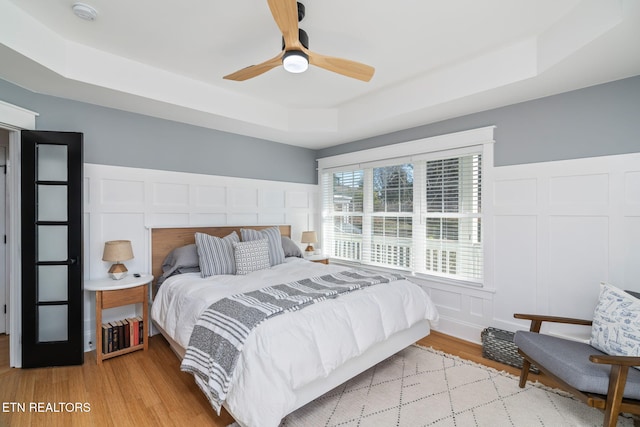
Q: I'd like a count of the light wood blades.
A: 3